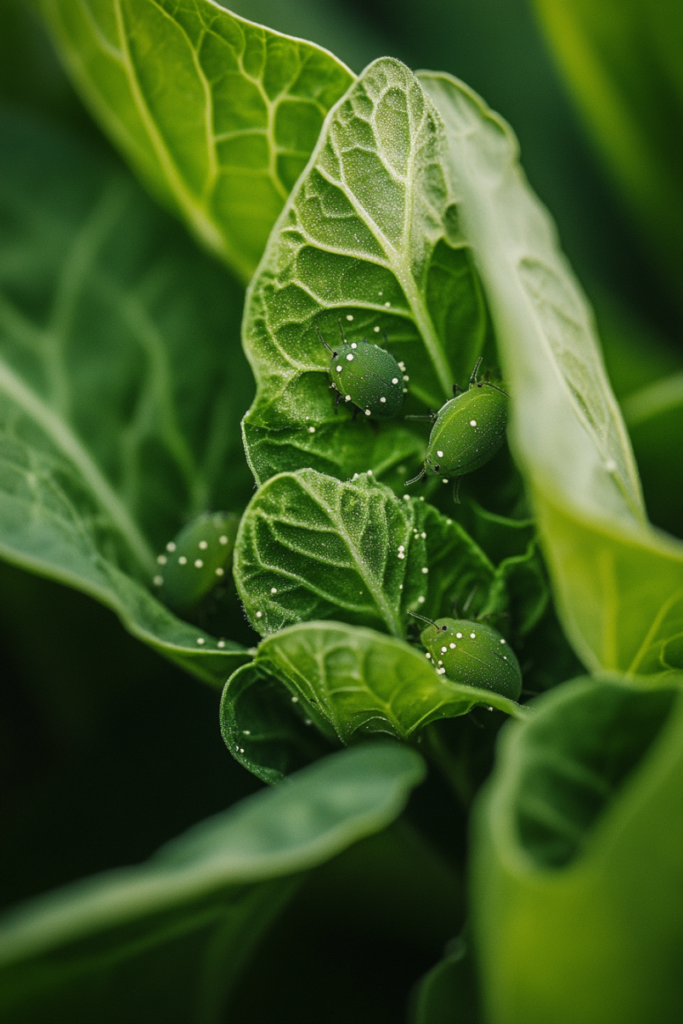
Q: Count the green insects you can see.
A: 4